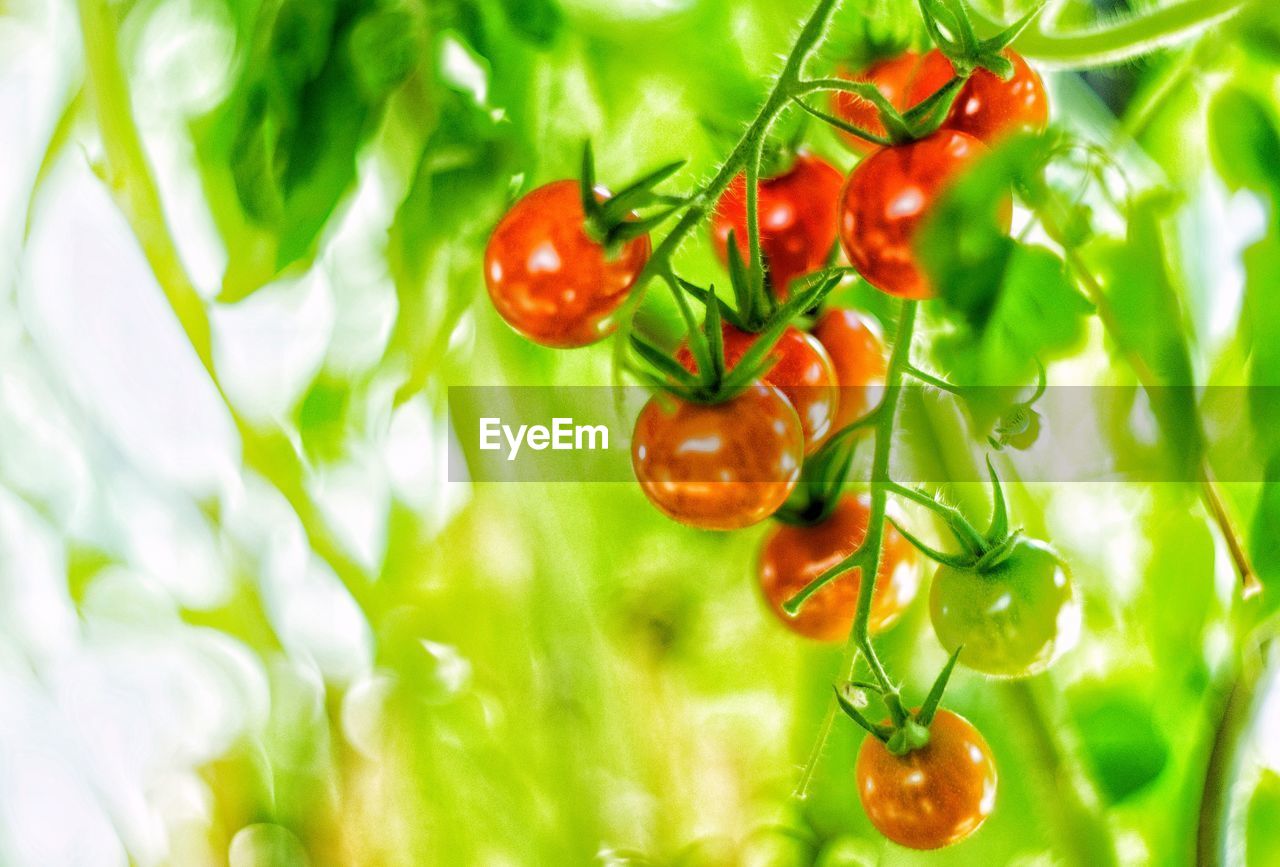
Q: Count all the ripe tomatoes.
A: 10